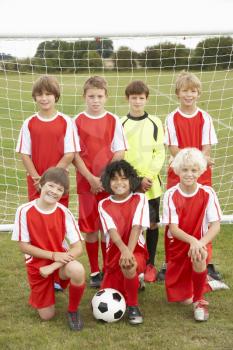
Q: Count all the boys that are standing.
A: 4